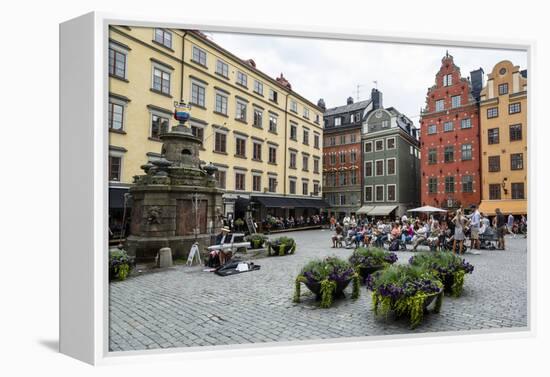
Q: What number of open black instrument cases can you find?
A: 1